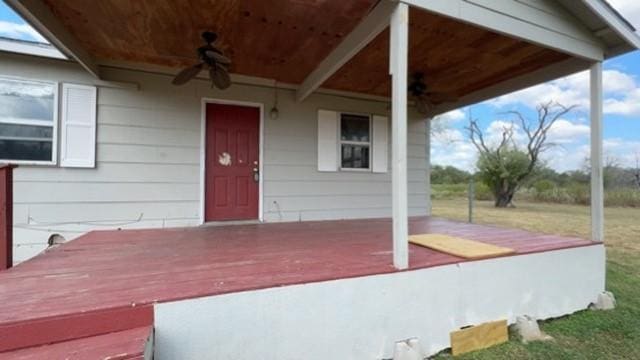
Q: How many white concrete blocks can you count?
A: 3